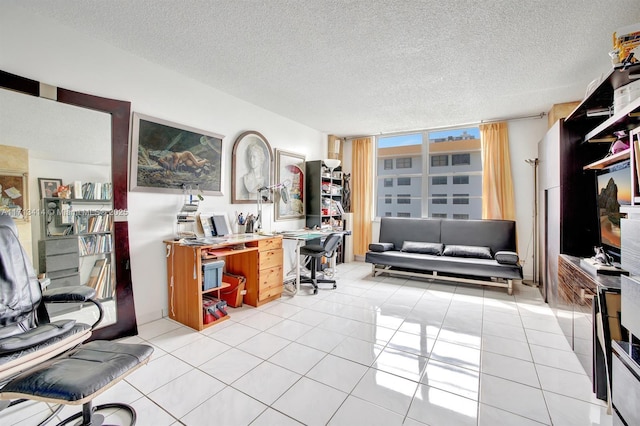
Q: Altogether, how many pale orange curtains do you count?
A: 2